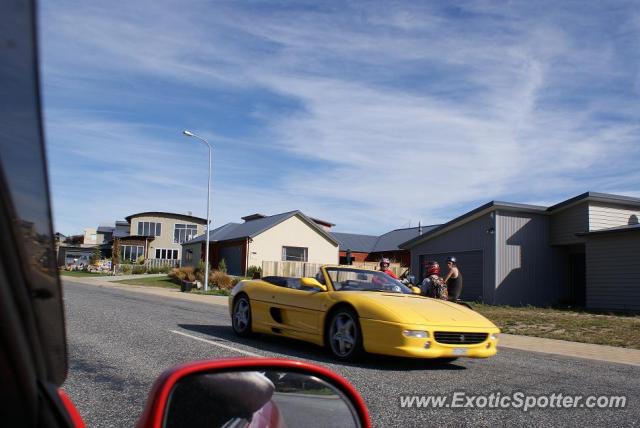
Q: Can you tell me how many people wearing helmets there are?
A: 3